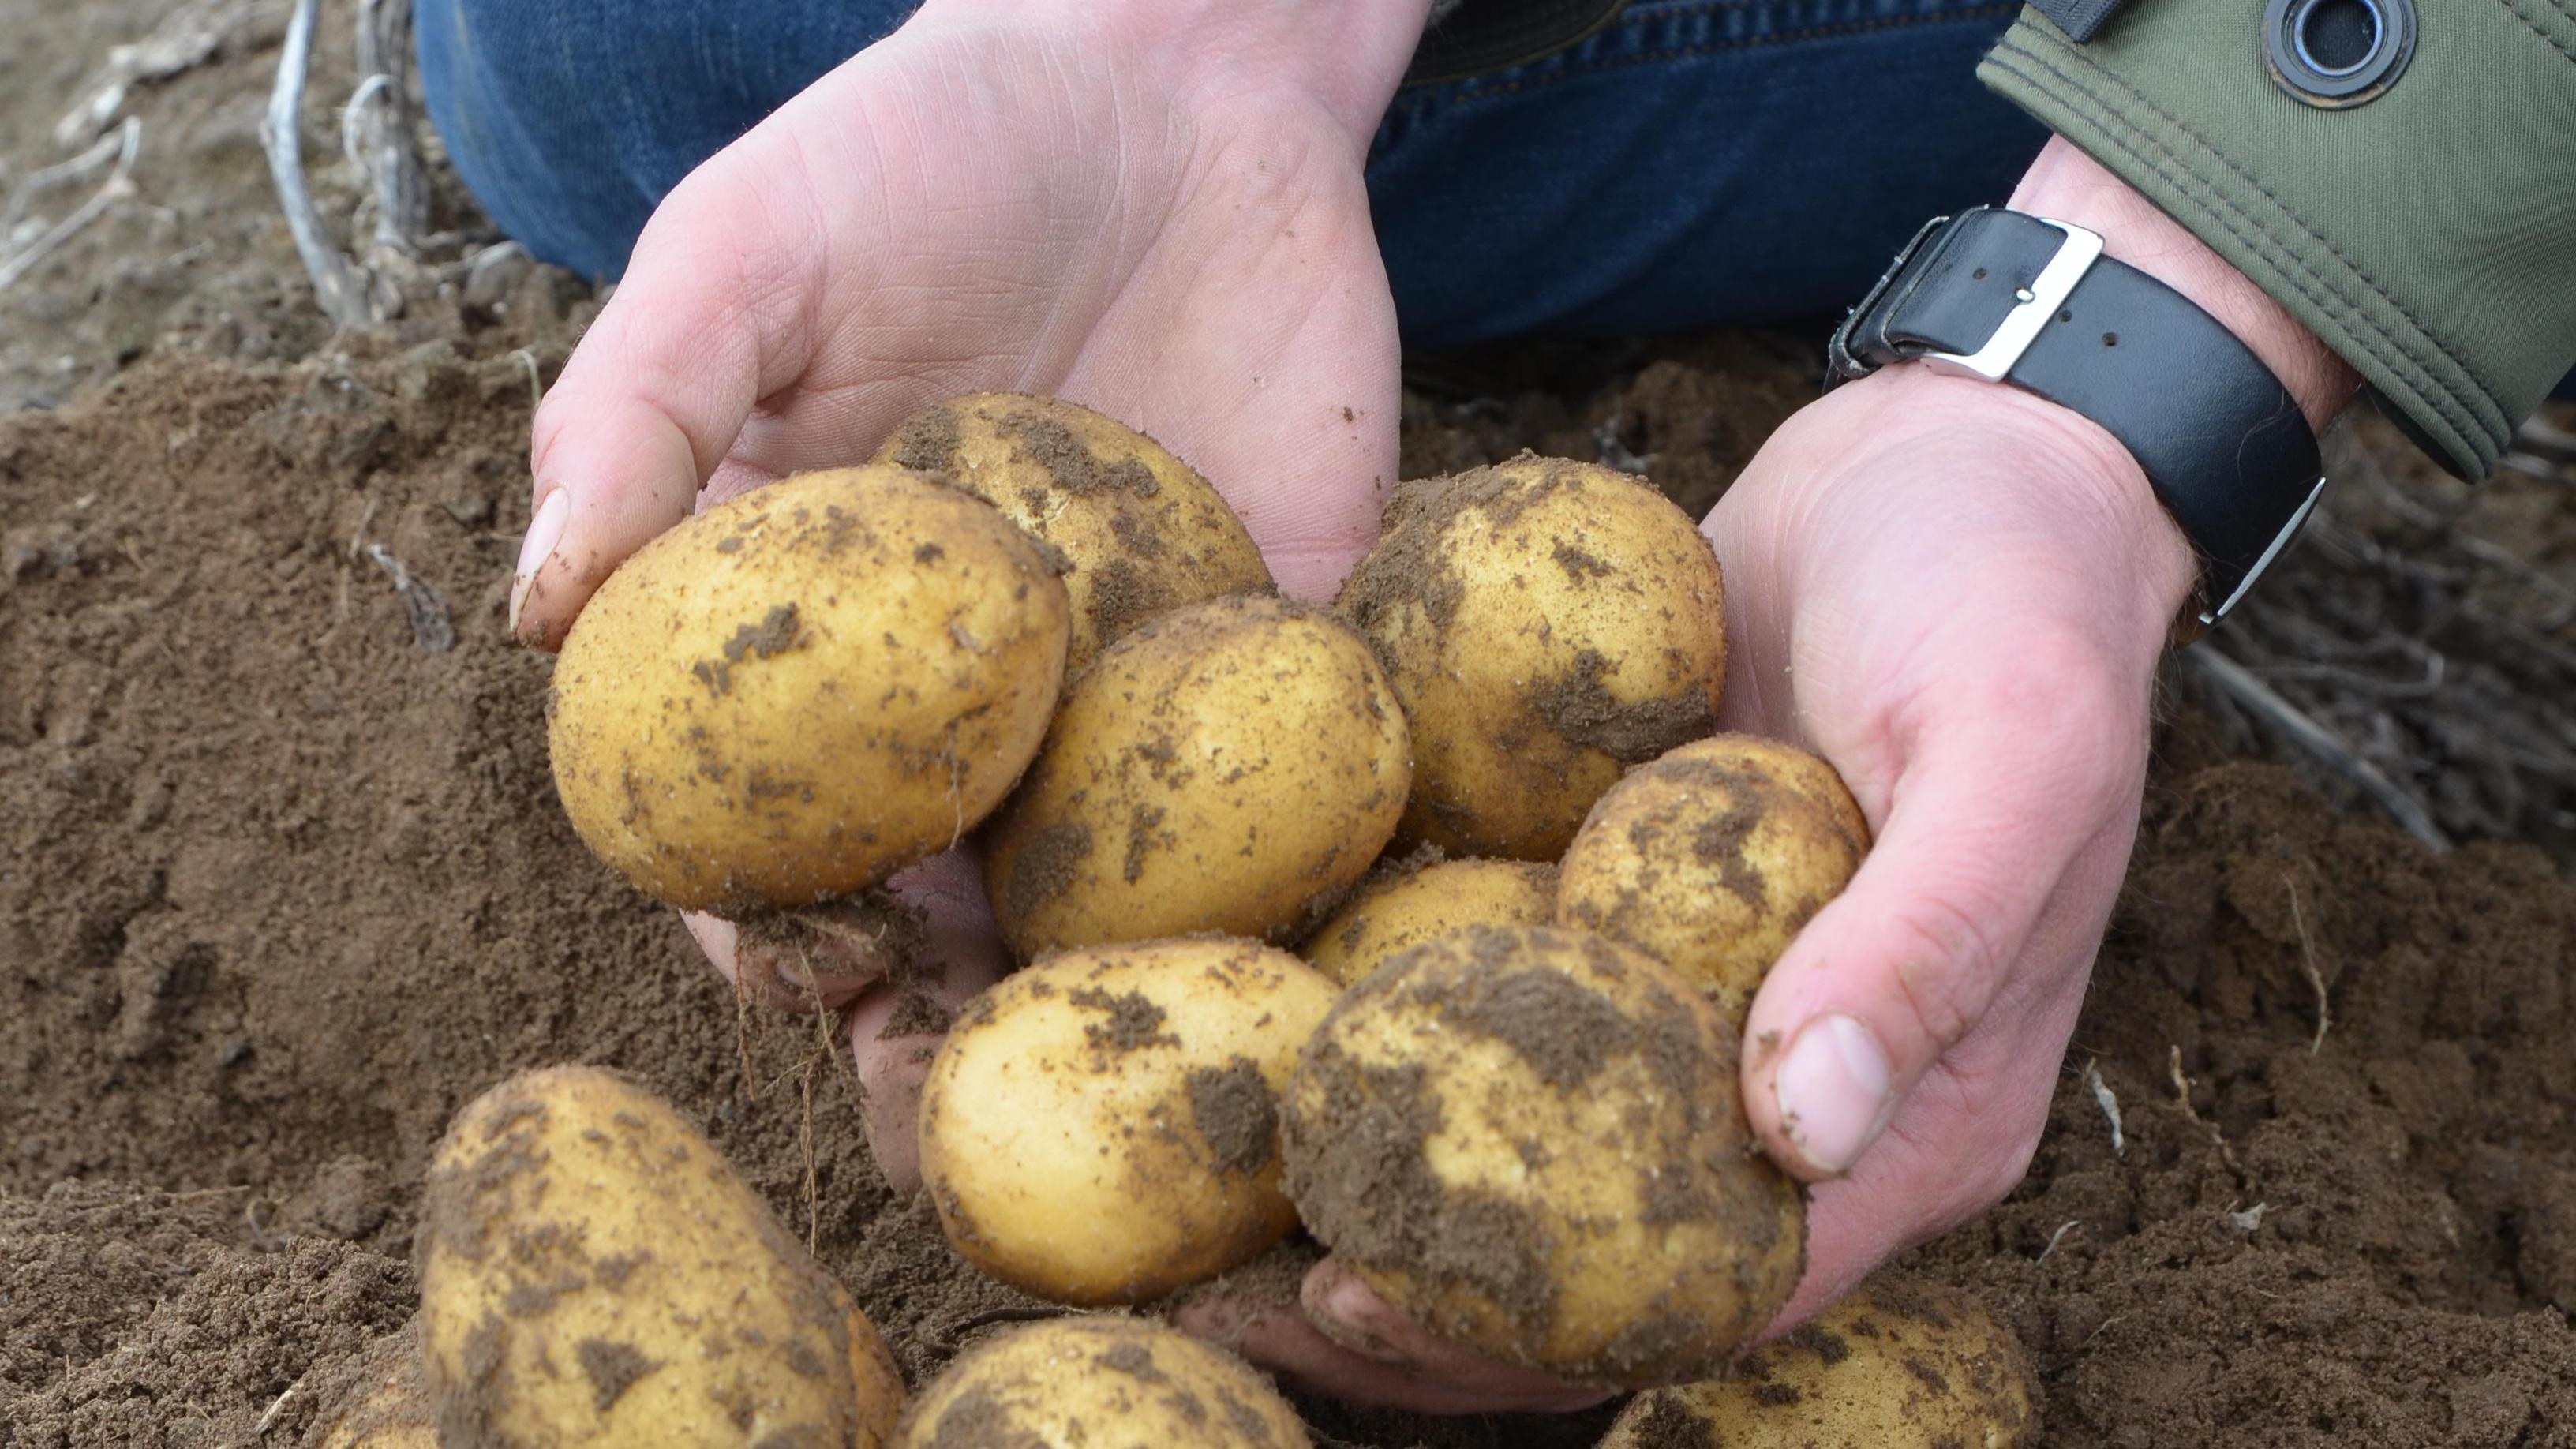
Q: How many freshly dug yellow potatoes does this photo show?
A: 12